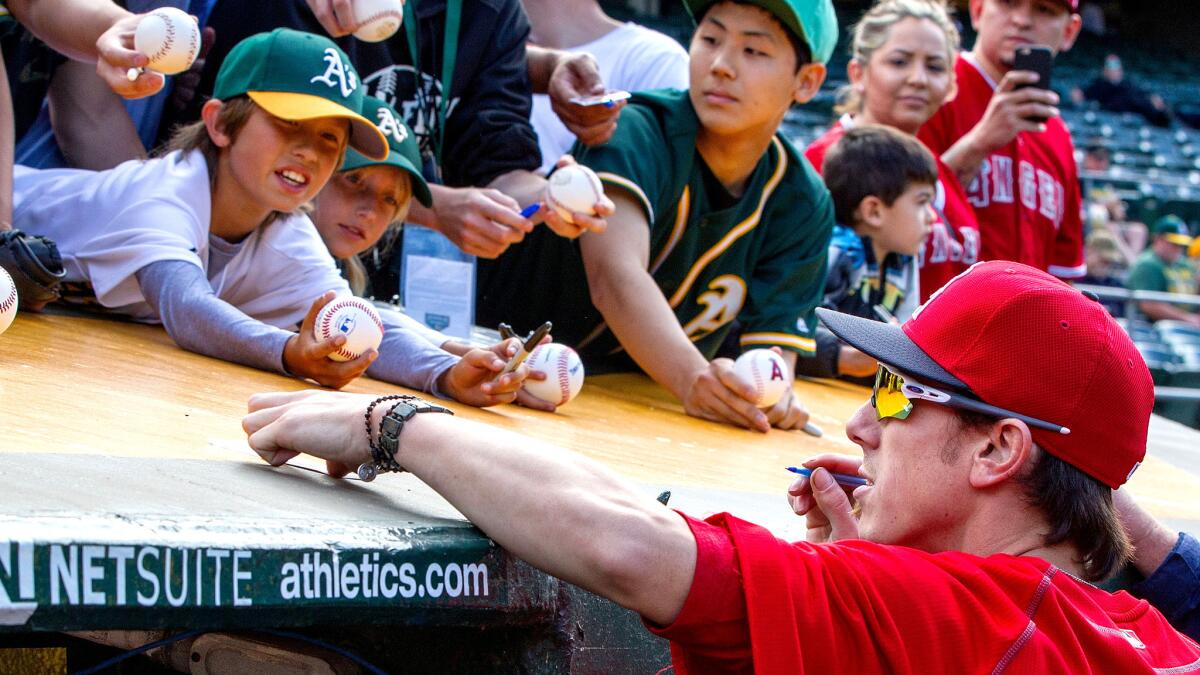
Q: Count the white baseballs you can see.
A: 7